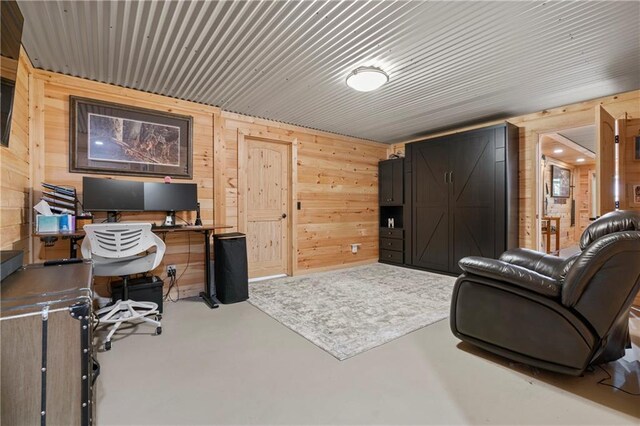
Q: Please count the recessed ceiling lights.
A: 2